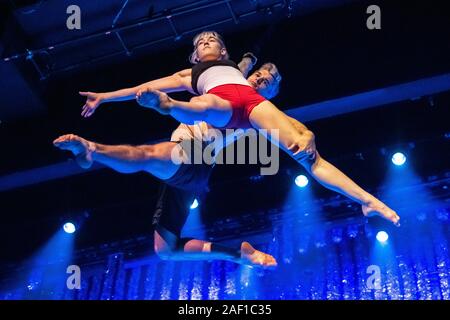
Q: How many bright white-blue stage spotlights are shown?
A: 5